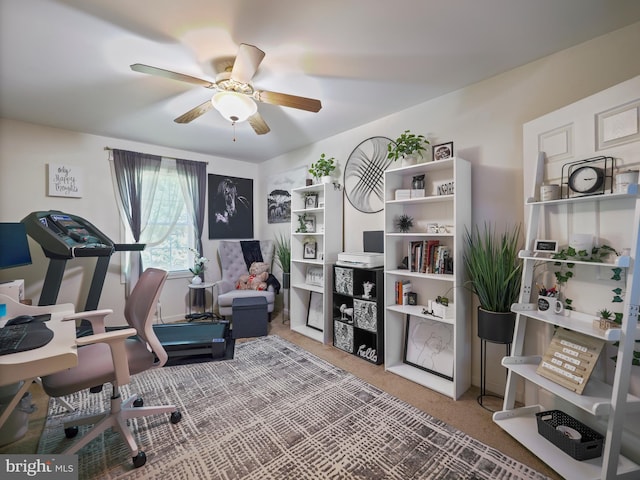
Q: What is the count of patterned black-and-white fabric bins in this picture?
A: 3